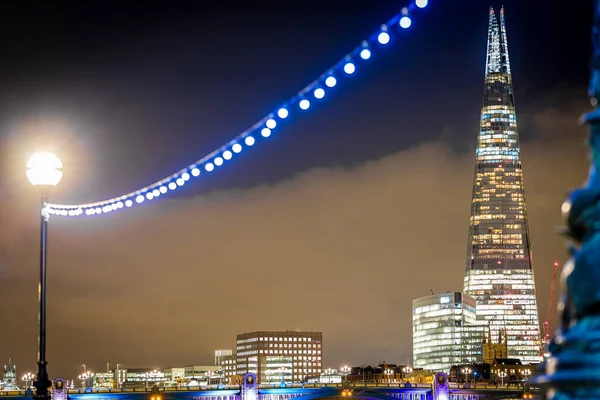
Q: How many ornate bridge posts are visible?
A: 3